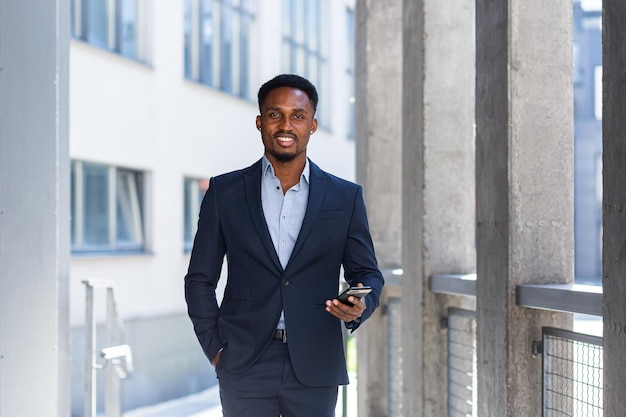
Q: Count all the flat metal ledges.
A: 3